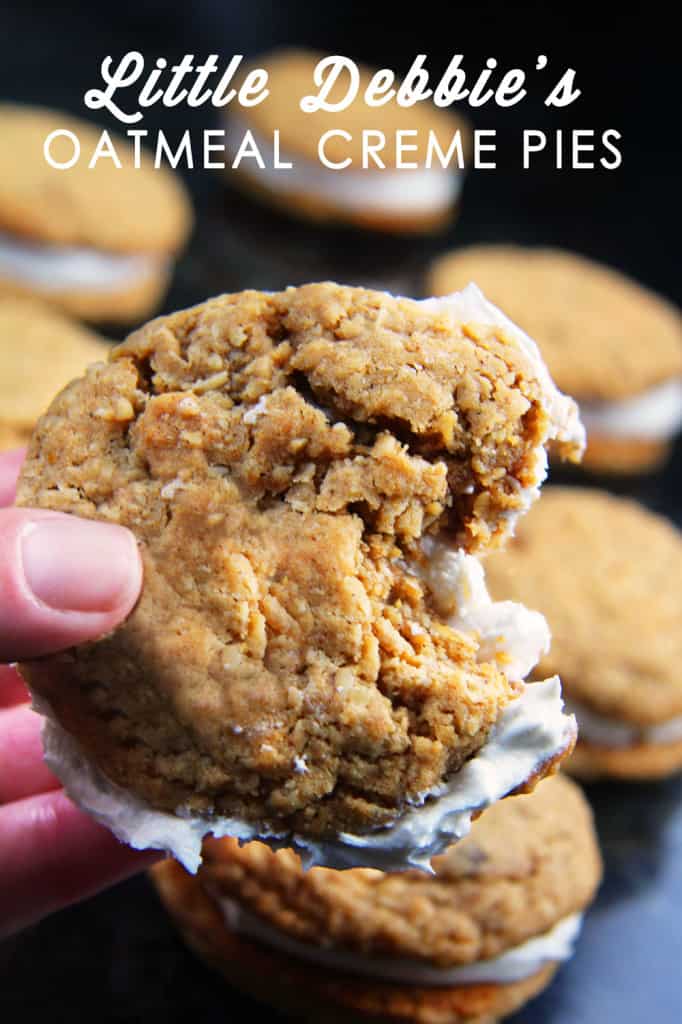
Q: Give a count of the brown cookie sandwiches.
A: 7